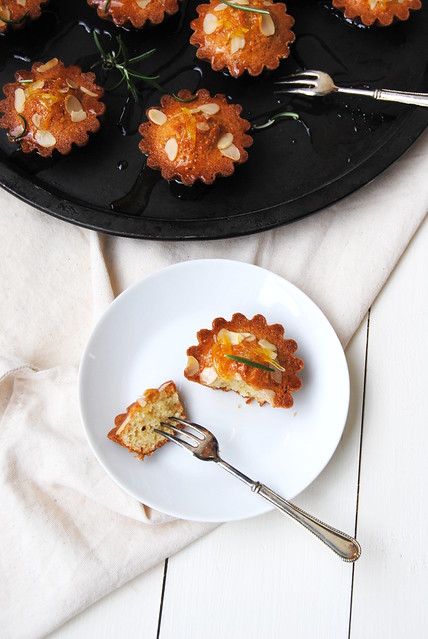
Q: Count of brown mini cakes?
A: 7